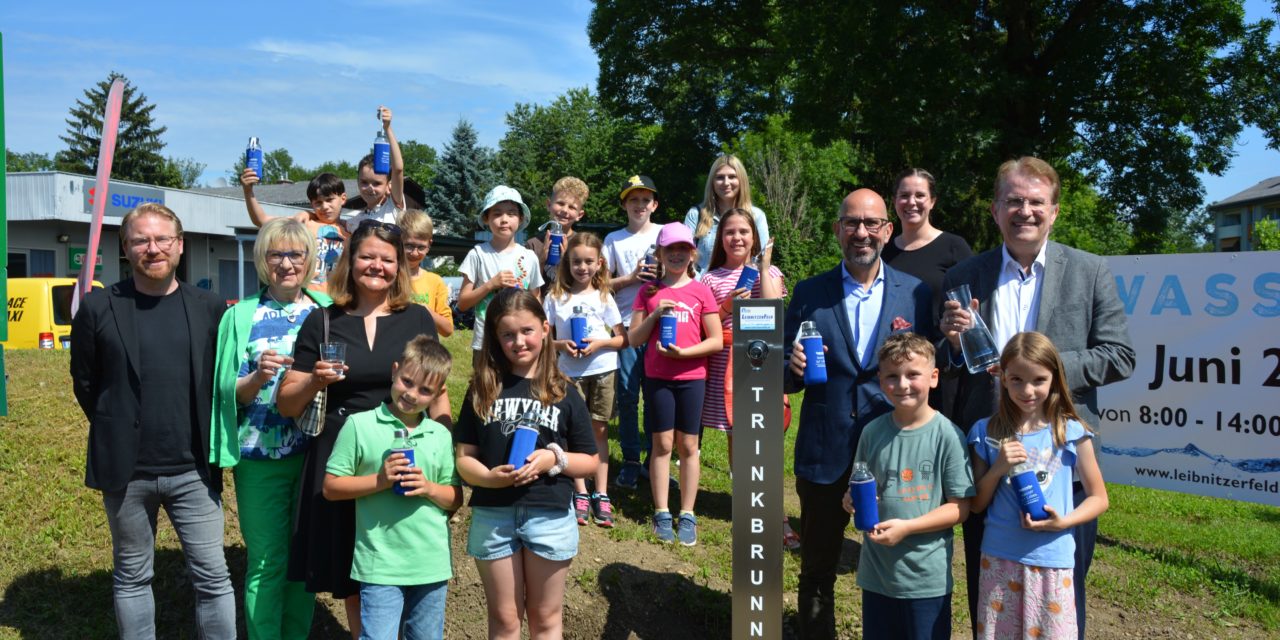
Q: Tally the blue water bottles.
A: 12